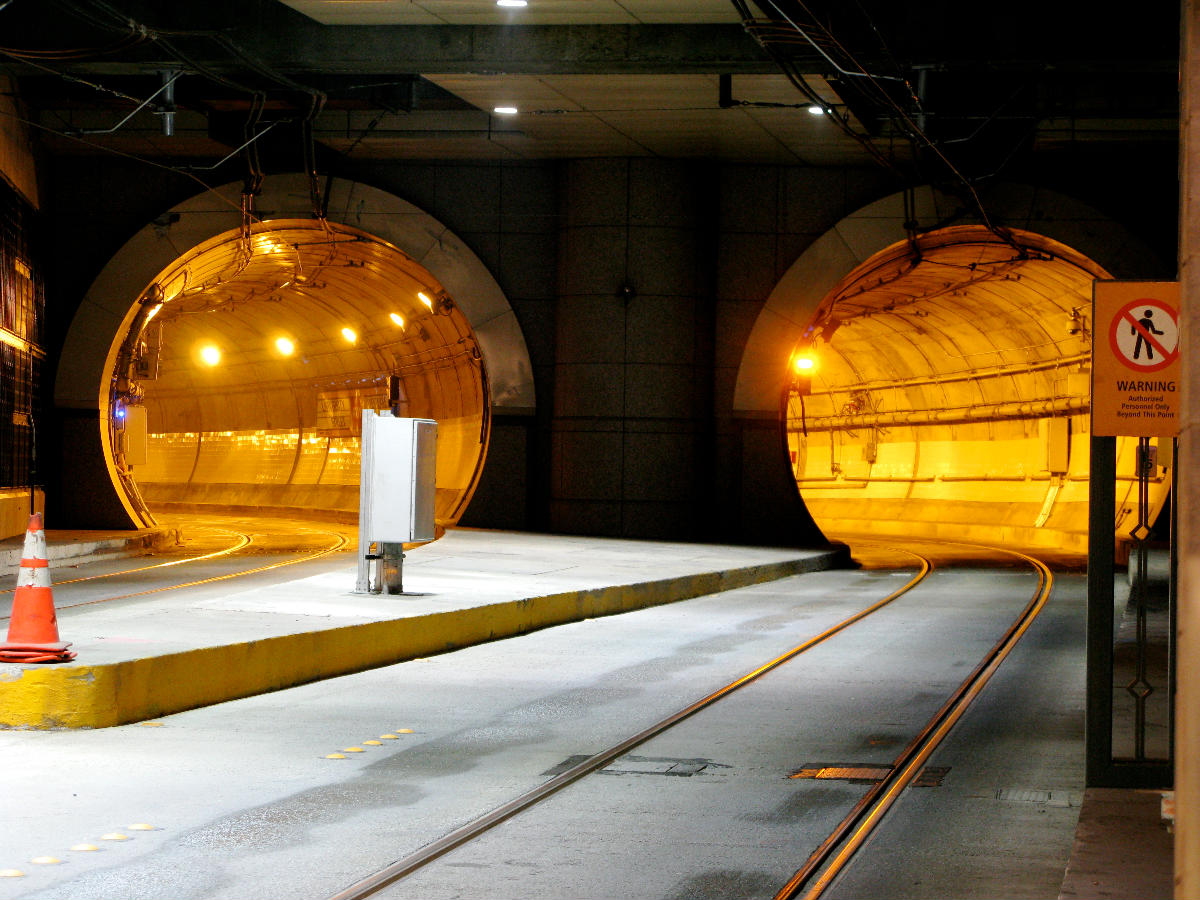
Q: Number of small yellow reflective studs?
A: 10